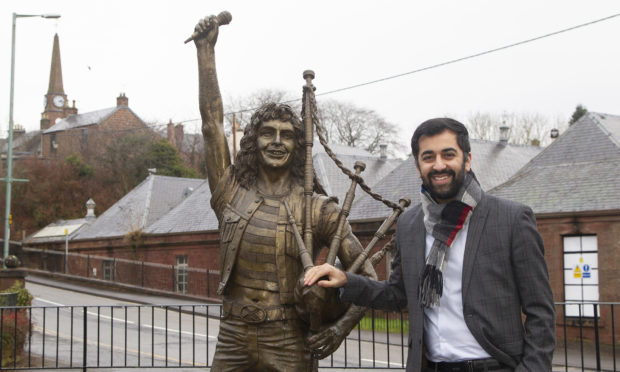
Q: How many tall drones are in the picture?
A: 1